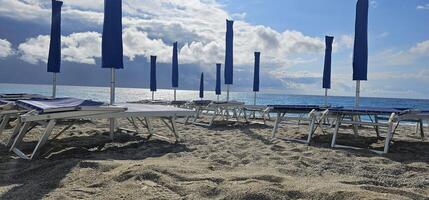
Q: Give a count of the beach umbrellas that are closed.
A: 10